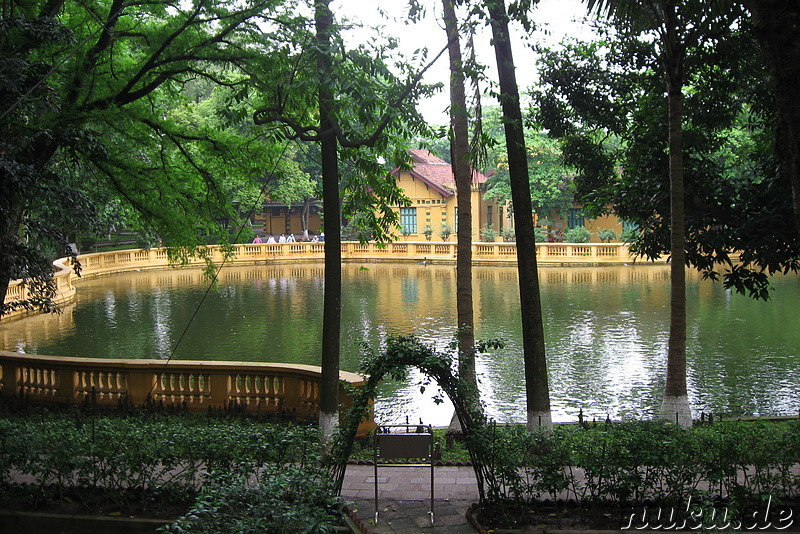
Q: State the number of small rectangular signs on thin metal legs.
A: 1